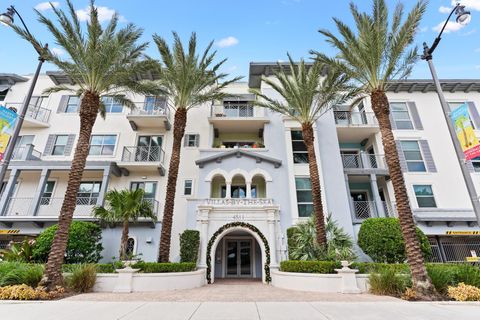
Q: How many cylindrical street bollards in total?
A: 0